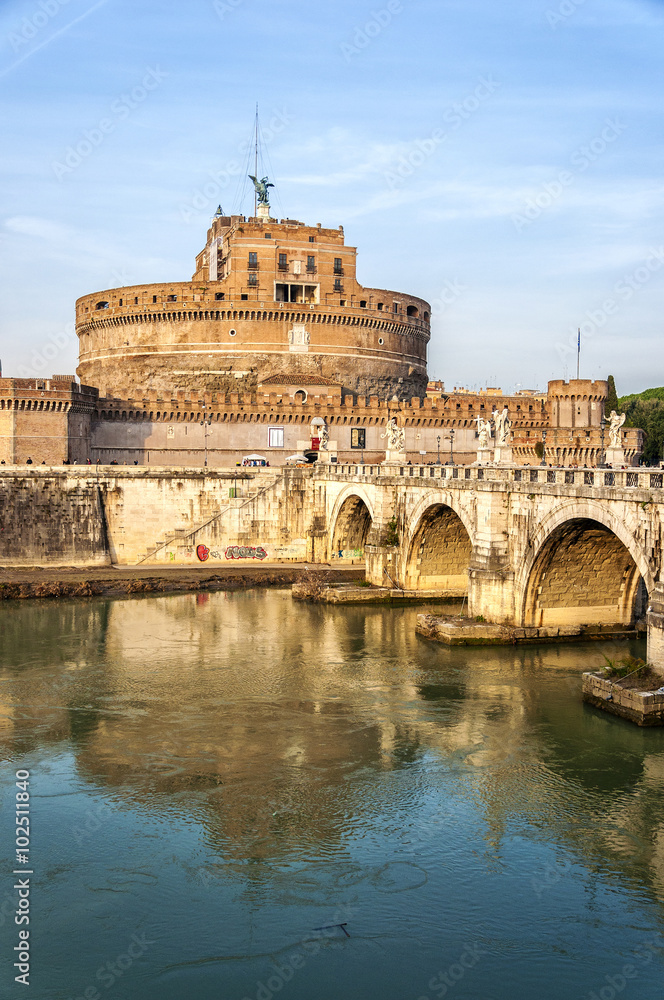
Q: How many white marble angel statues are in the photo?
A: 5